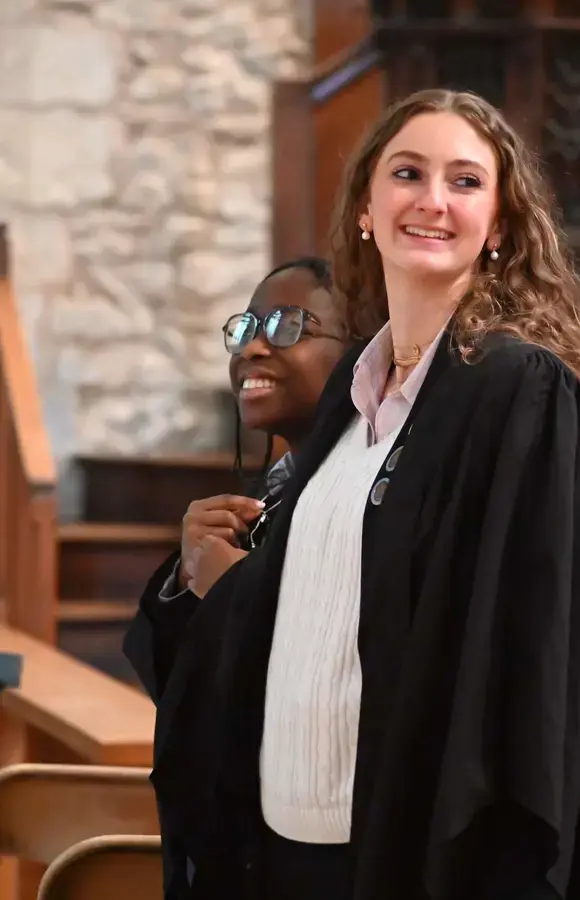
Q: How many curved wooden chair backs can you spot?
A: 2